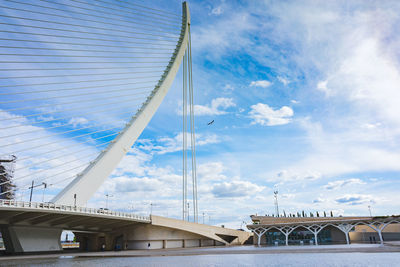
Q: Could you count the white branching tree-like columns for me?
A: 5